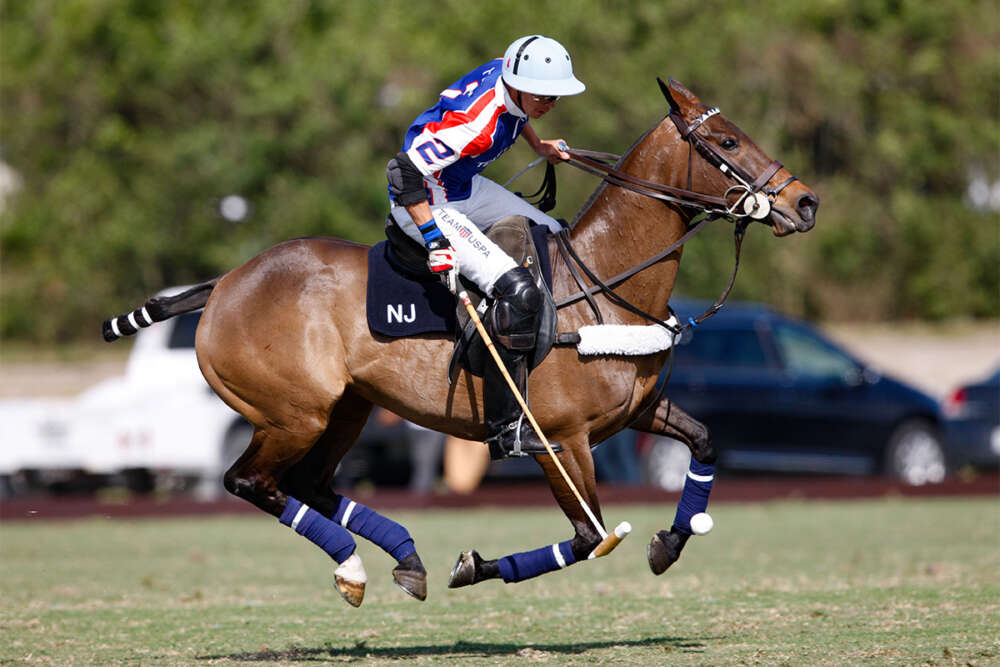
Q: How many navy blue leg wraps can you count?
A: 4